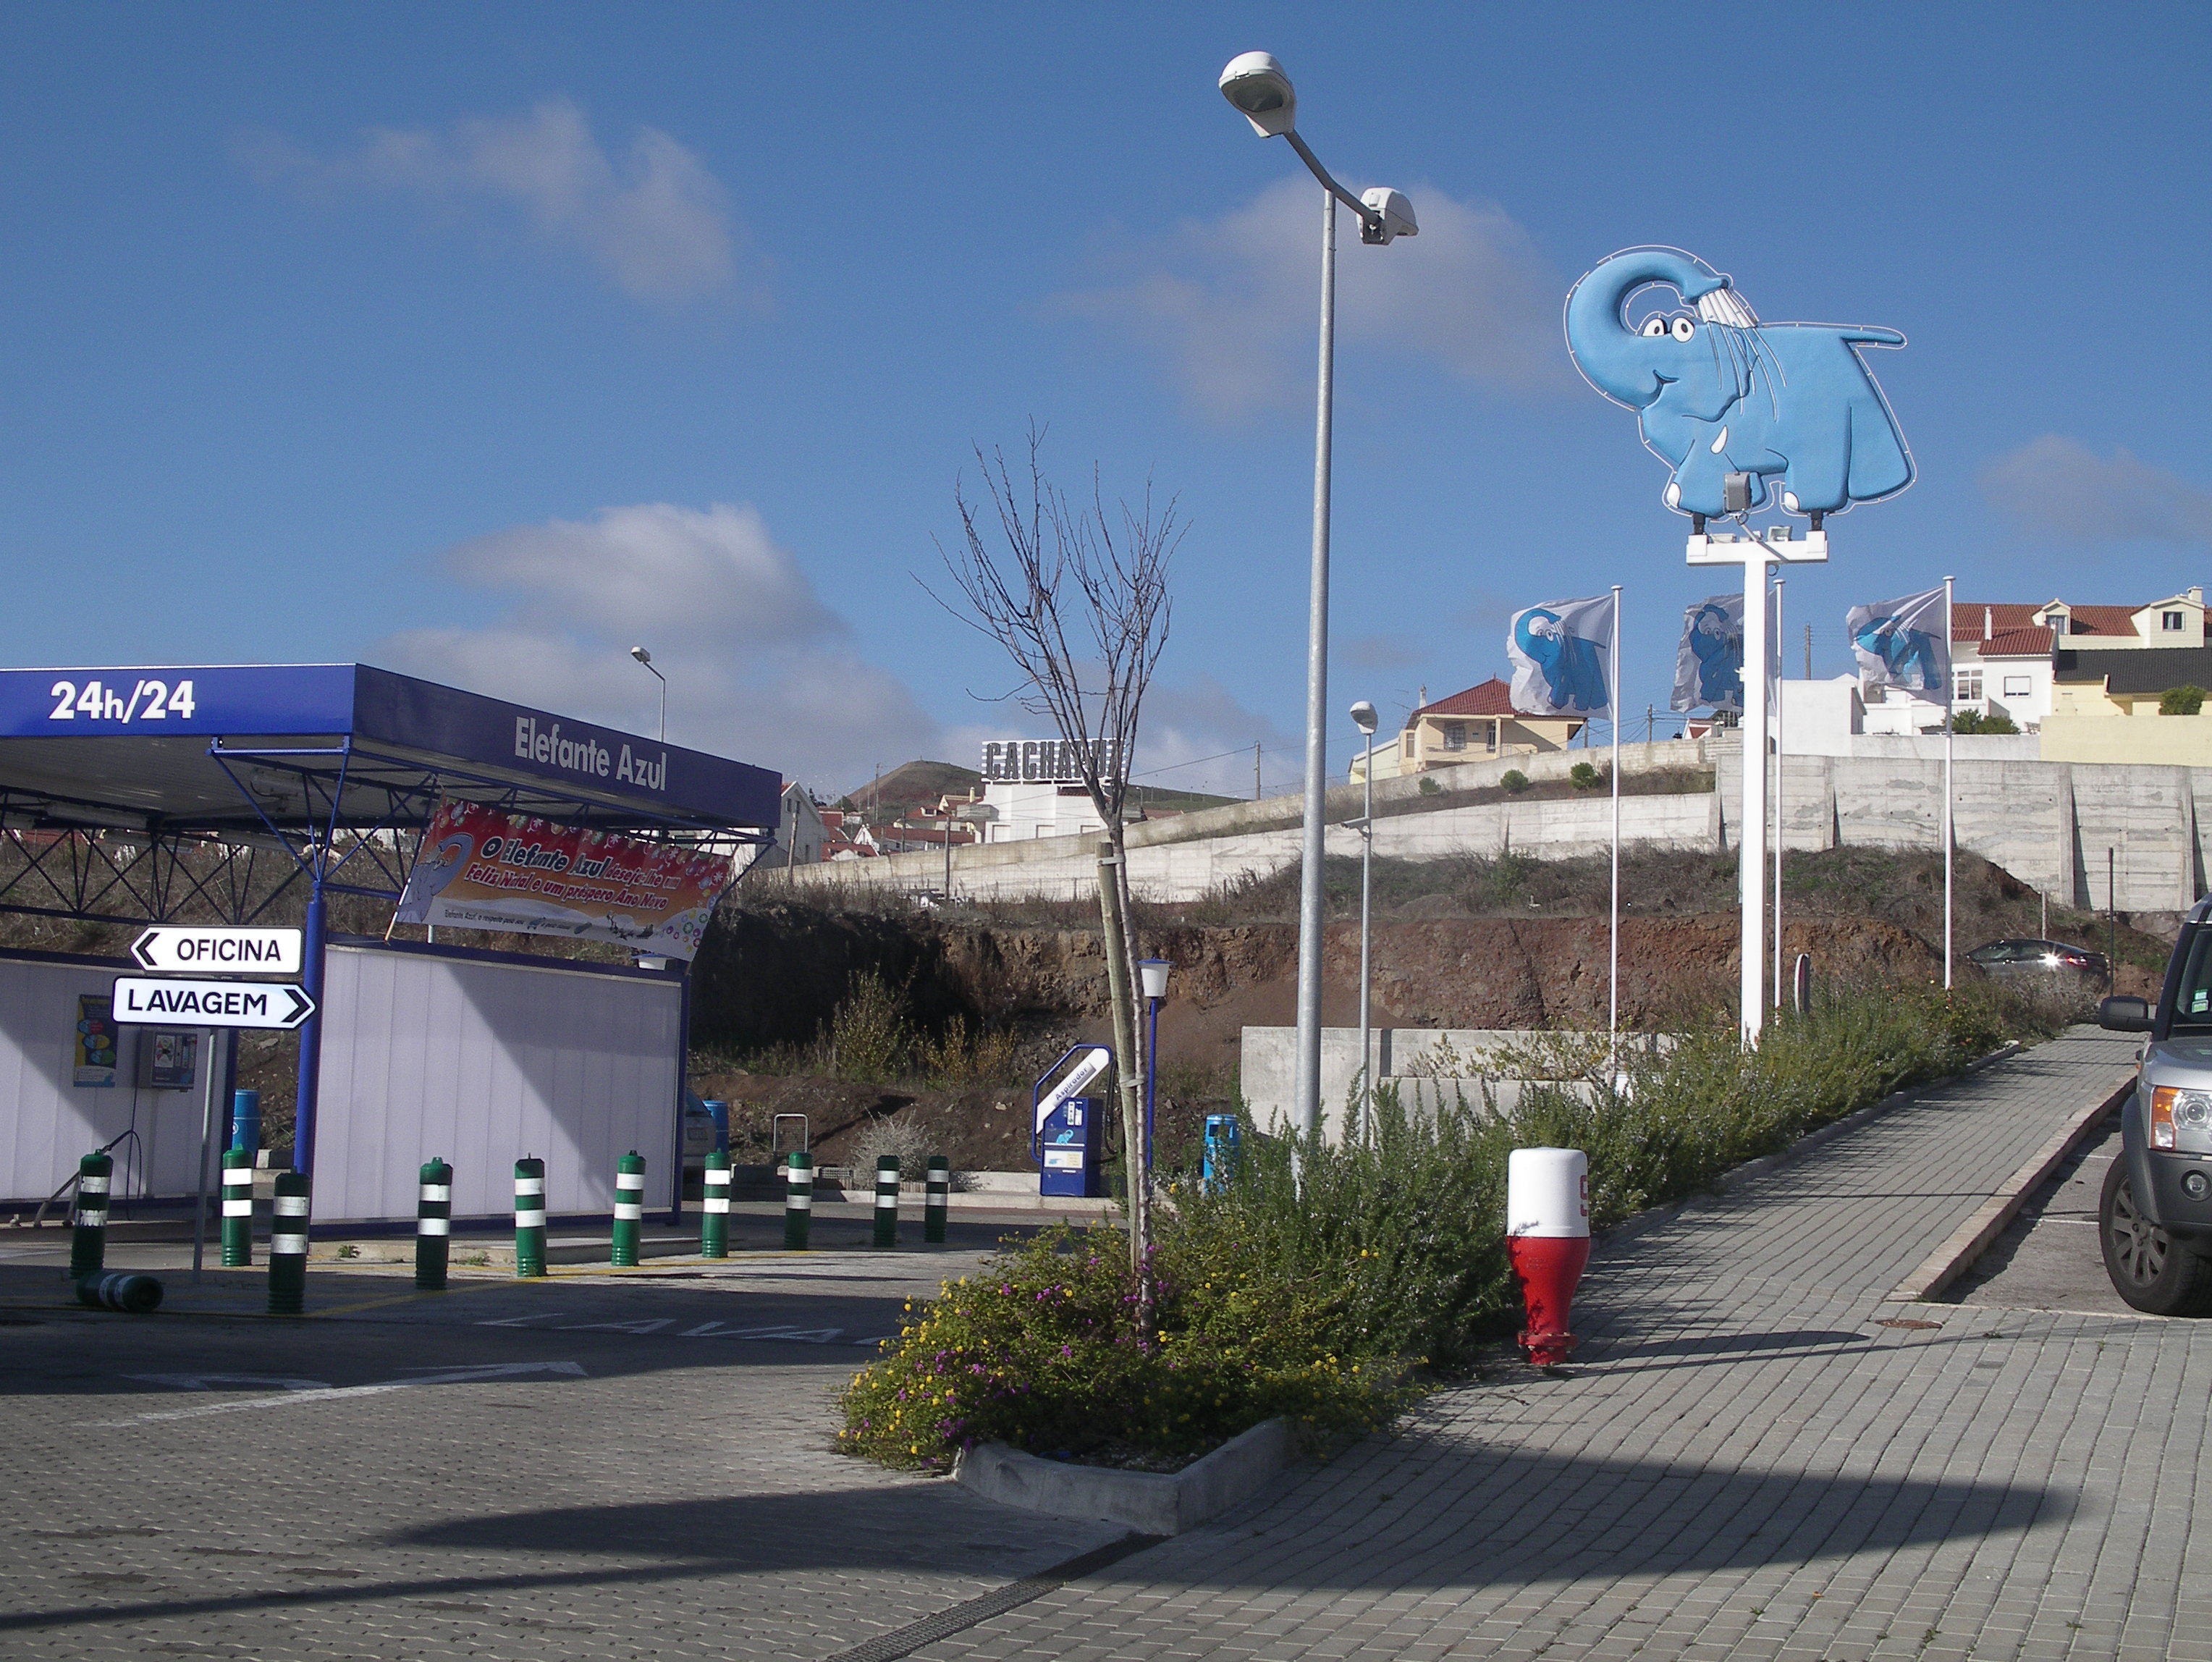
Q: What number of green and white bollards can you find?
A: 11